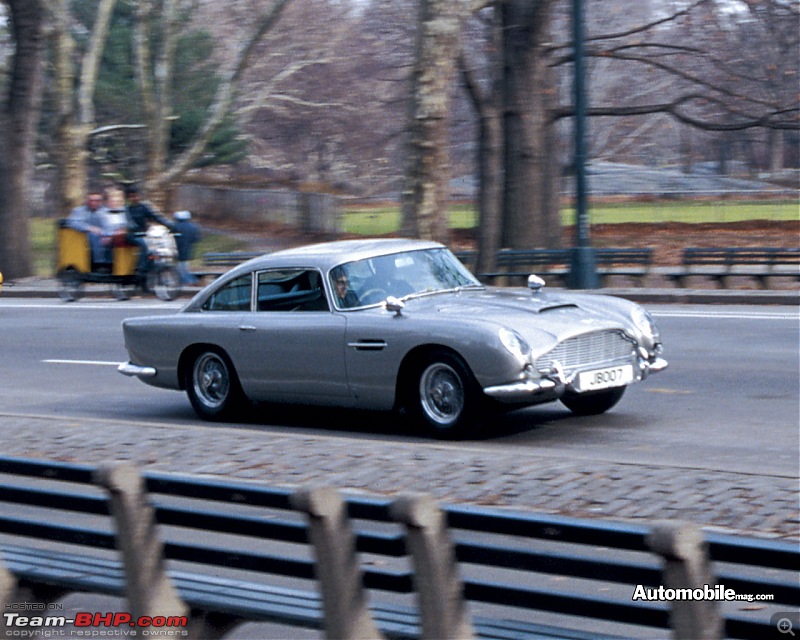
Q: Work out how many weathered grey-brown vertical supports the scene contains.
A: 4